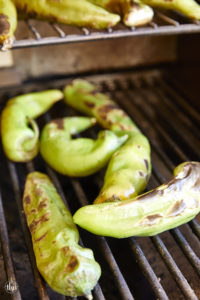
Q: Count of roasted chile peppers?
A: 9